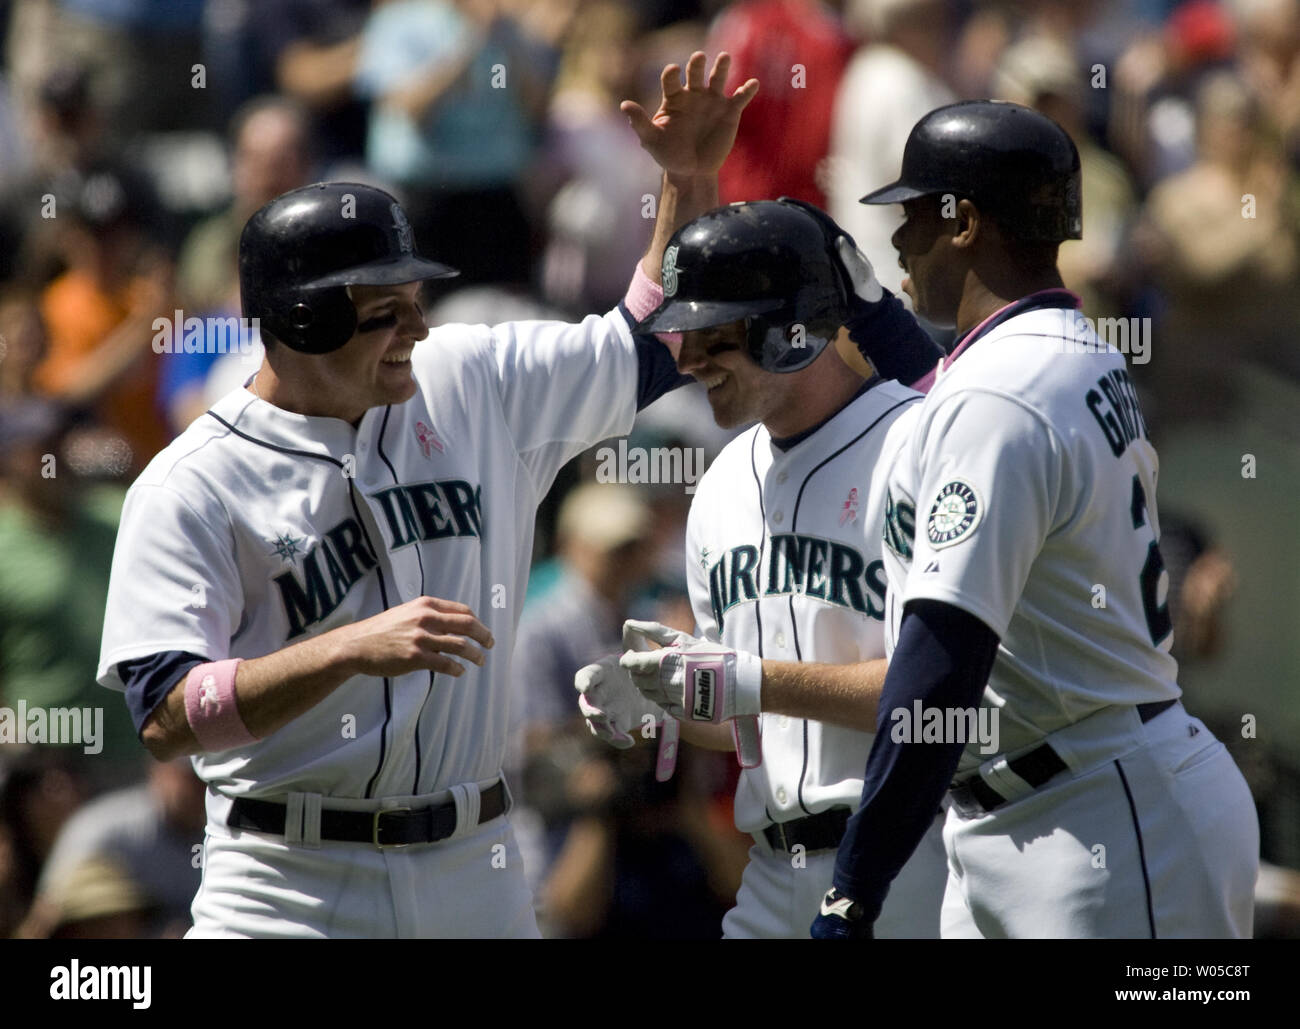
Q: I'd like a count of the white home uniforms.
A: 3